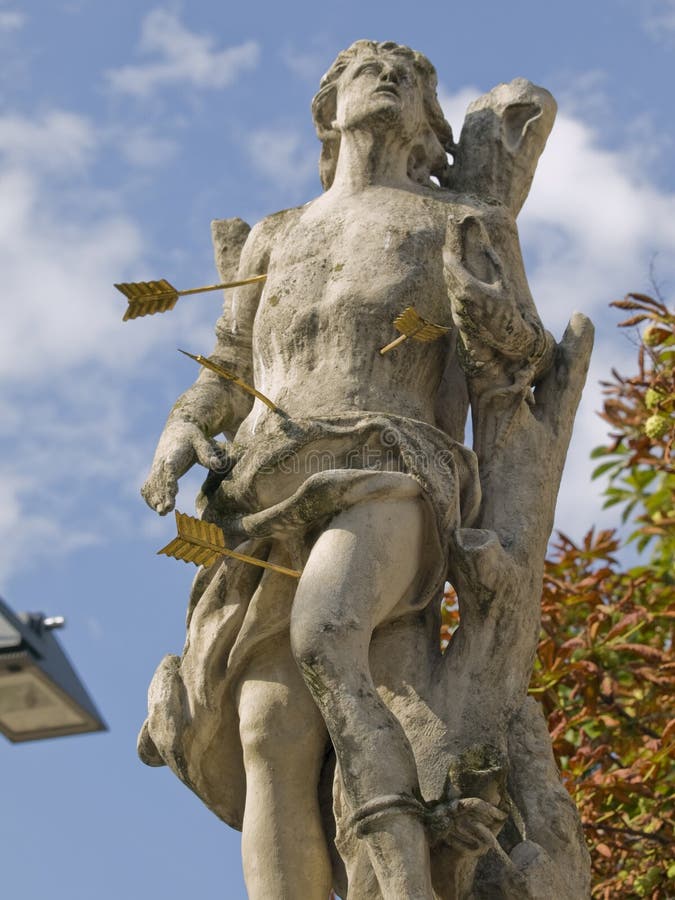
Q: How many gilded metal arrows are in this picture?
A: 4